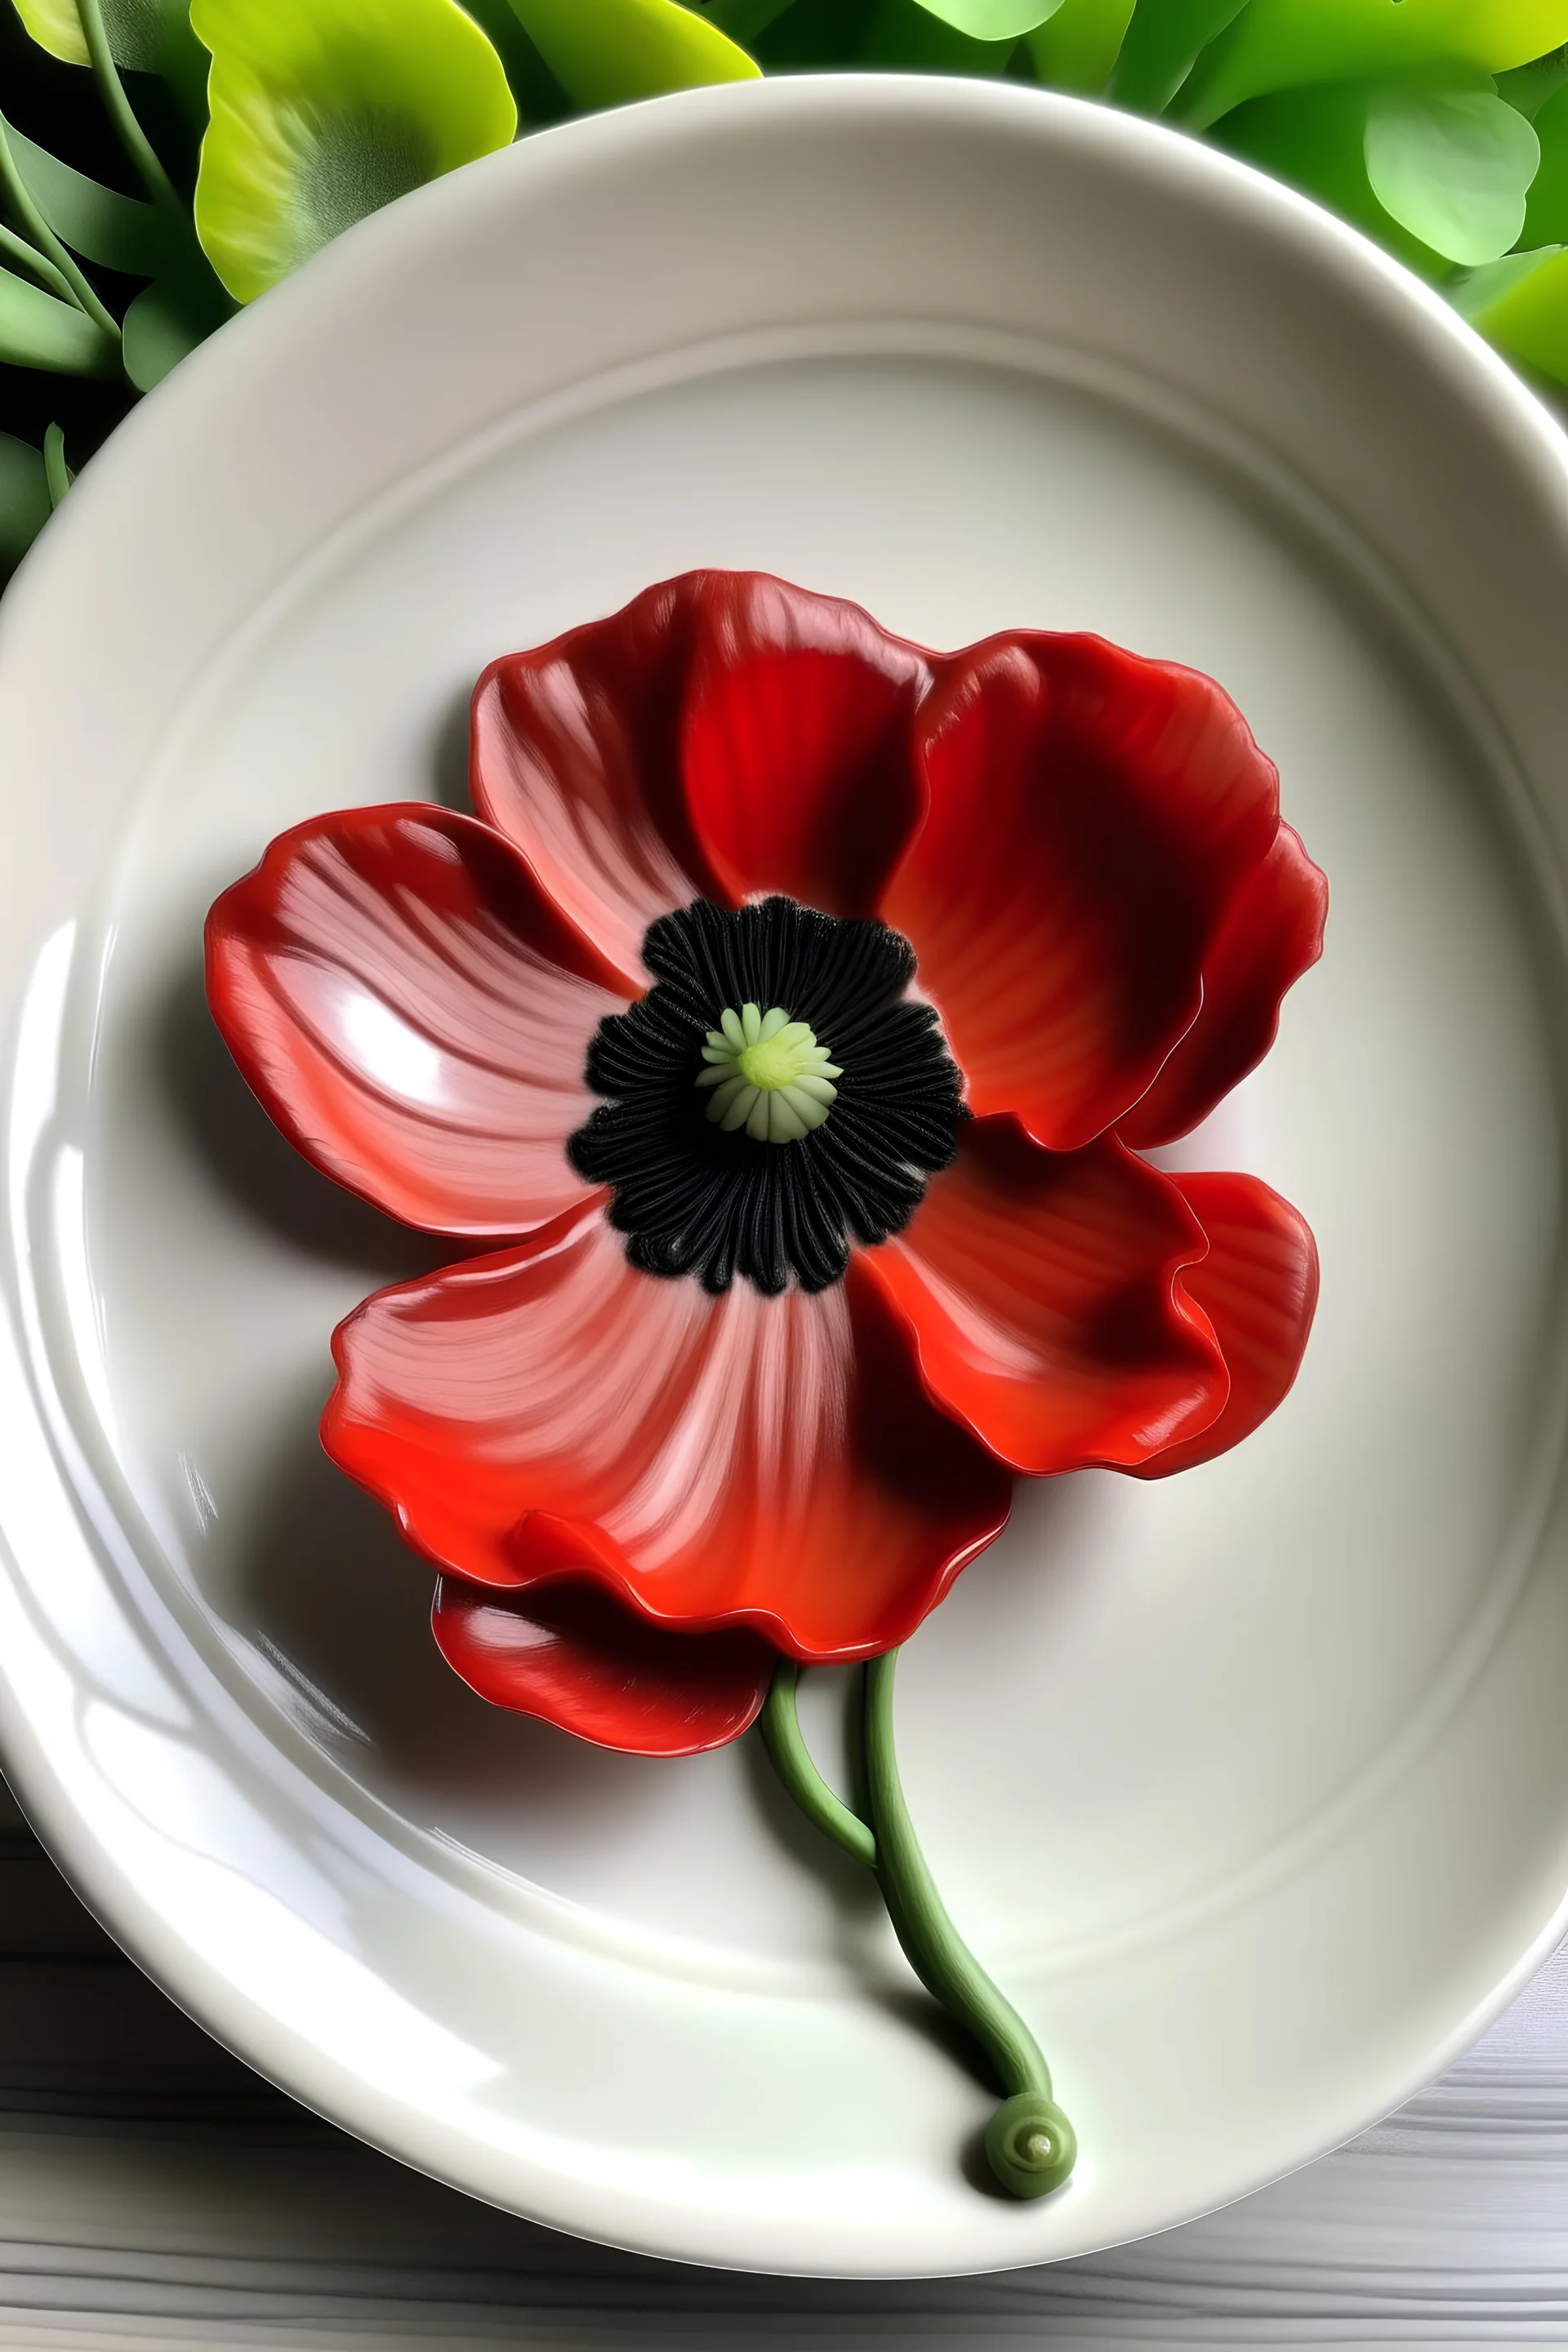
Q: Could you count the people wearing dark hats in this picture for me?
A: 0